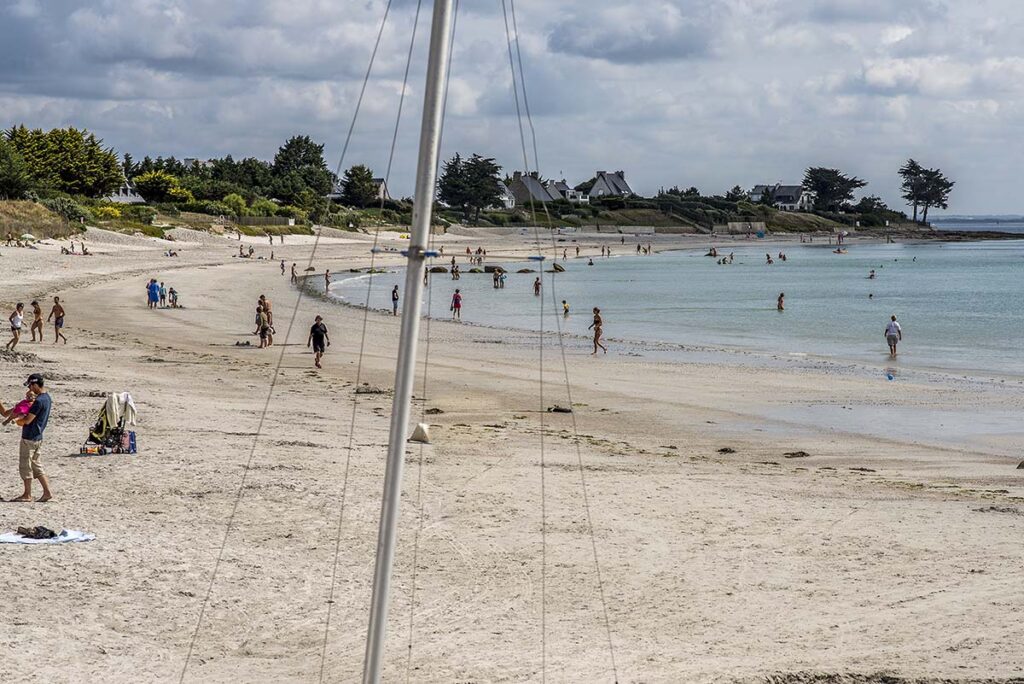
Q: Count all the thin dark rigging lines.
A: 5